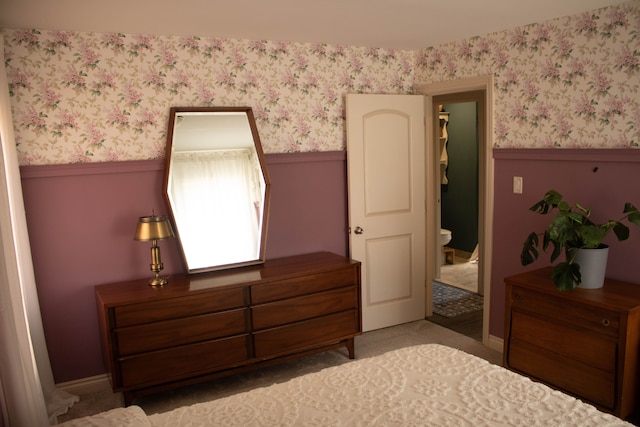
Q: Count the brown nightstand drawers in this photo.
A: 3